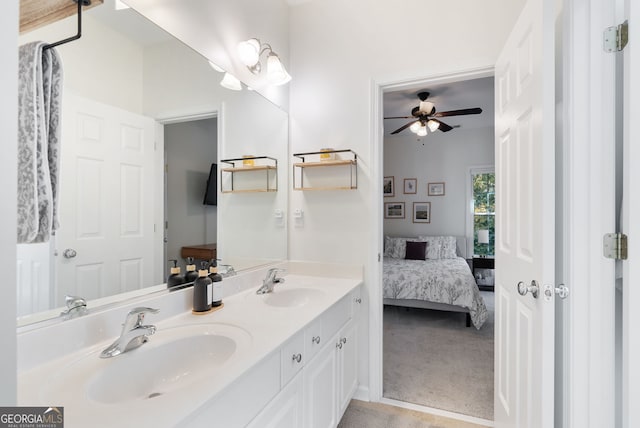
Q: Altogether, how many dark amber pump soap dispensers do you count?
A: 2